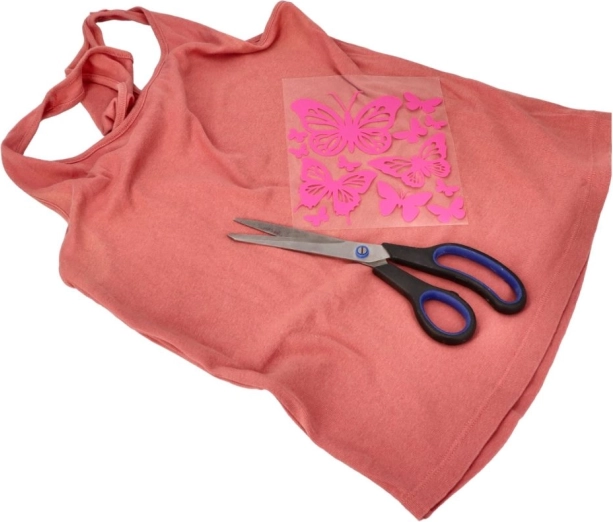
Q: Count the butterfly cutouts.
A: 13